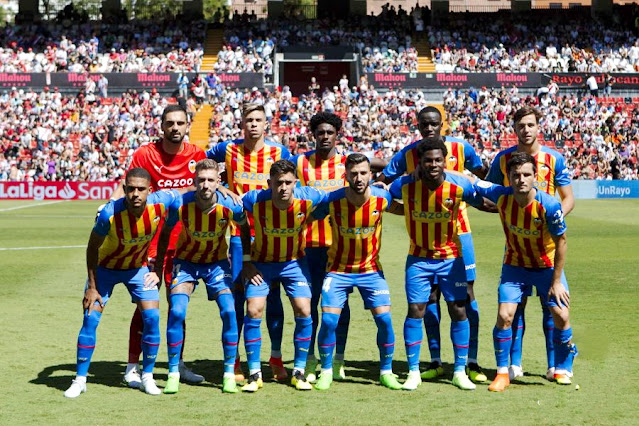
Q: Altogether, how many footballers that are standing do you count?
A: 11